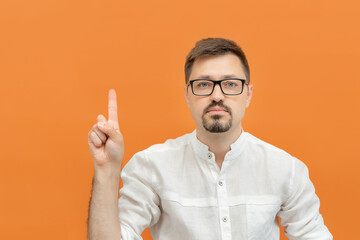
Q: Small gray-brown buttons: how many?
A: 3